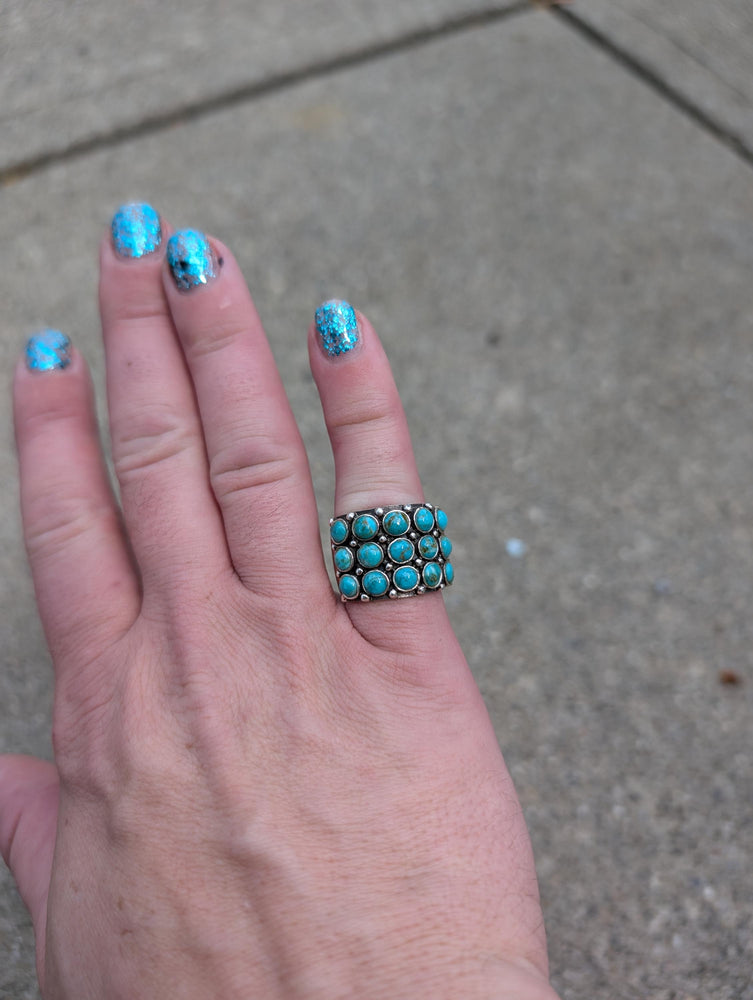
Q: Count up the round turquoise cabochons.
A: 15